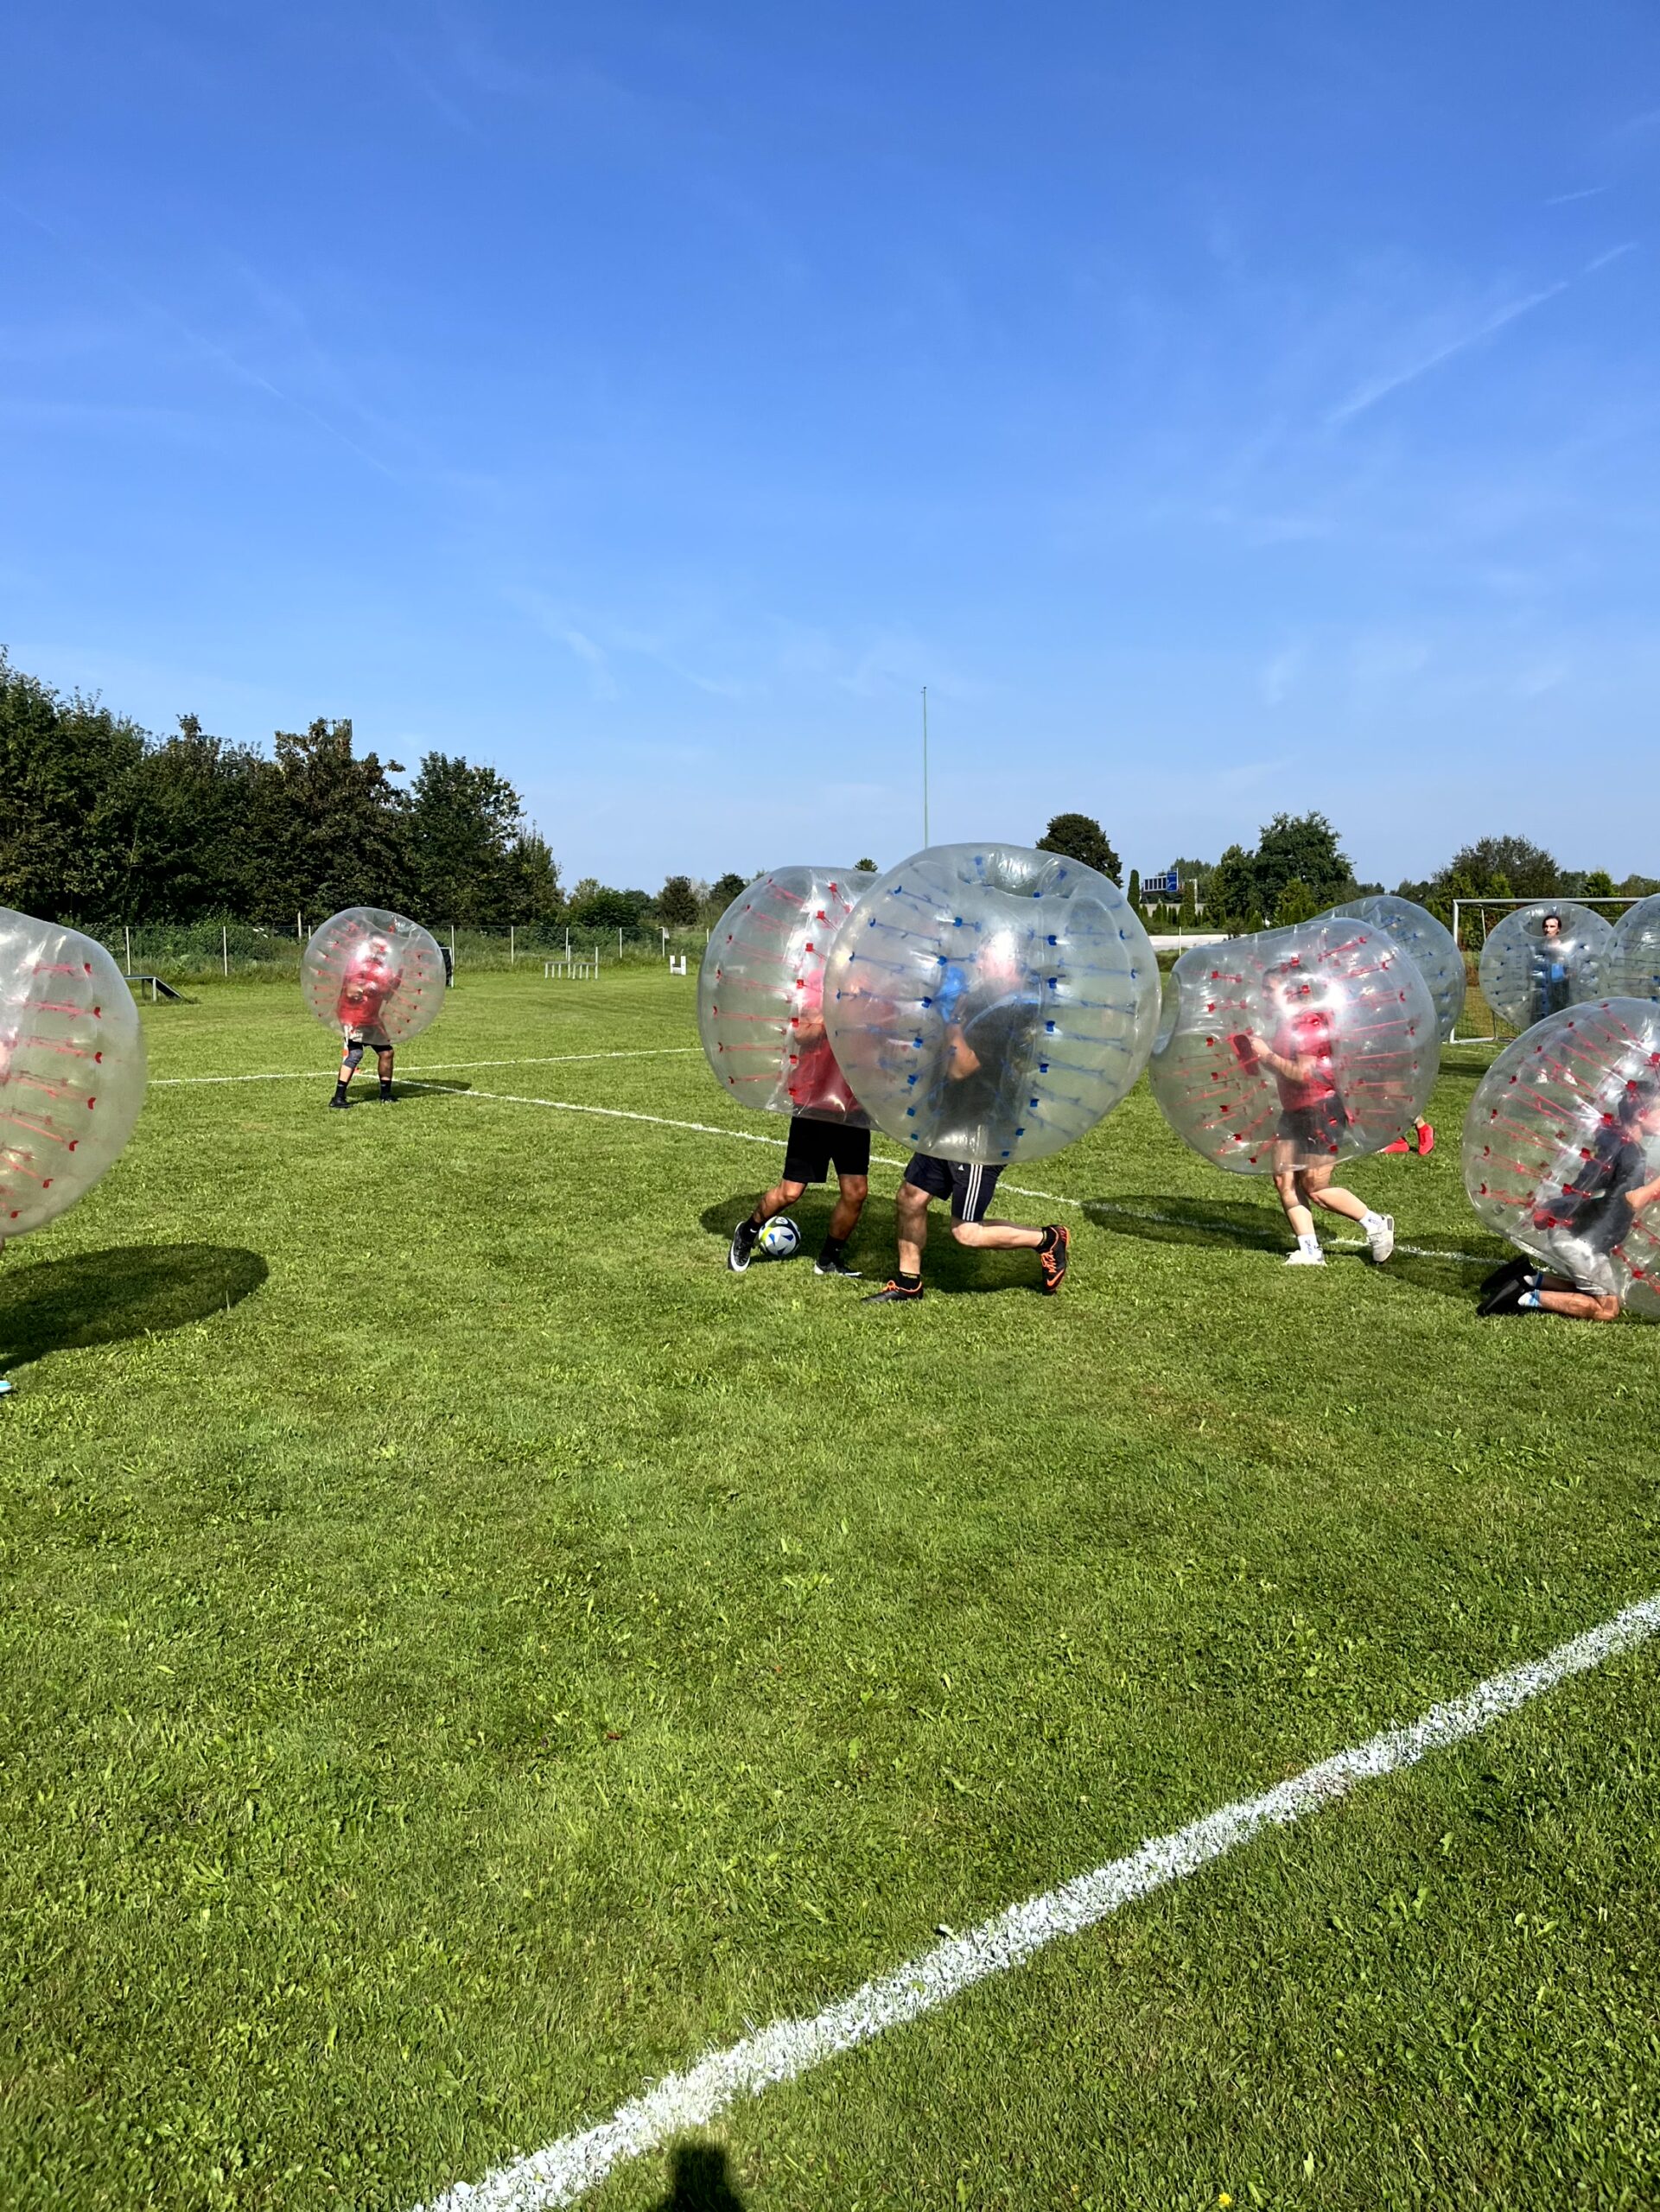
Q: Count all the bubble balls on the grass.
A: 9